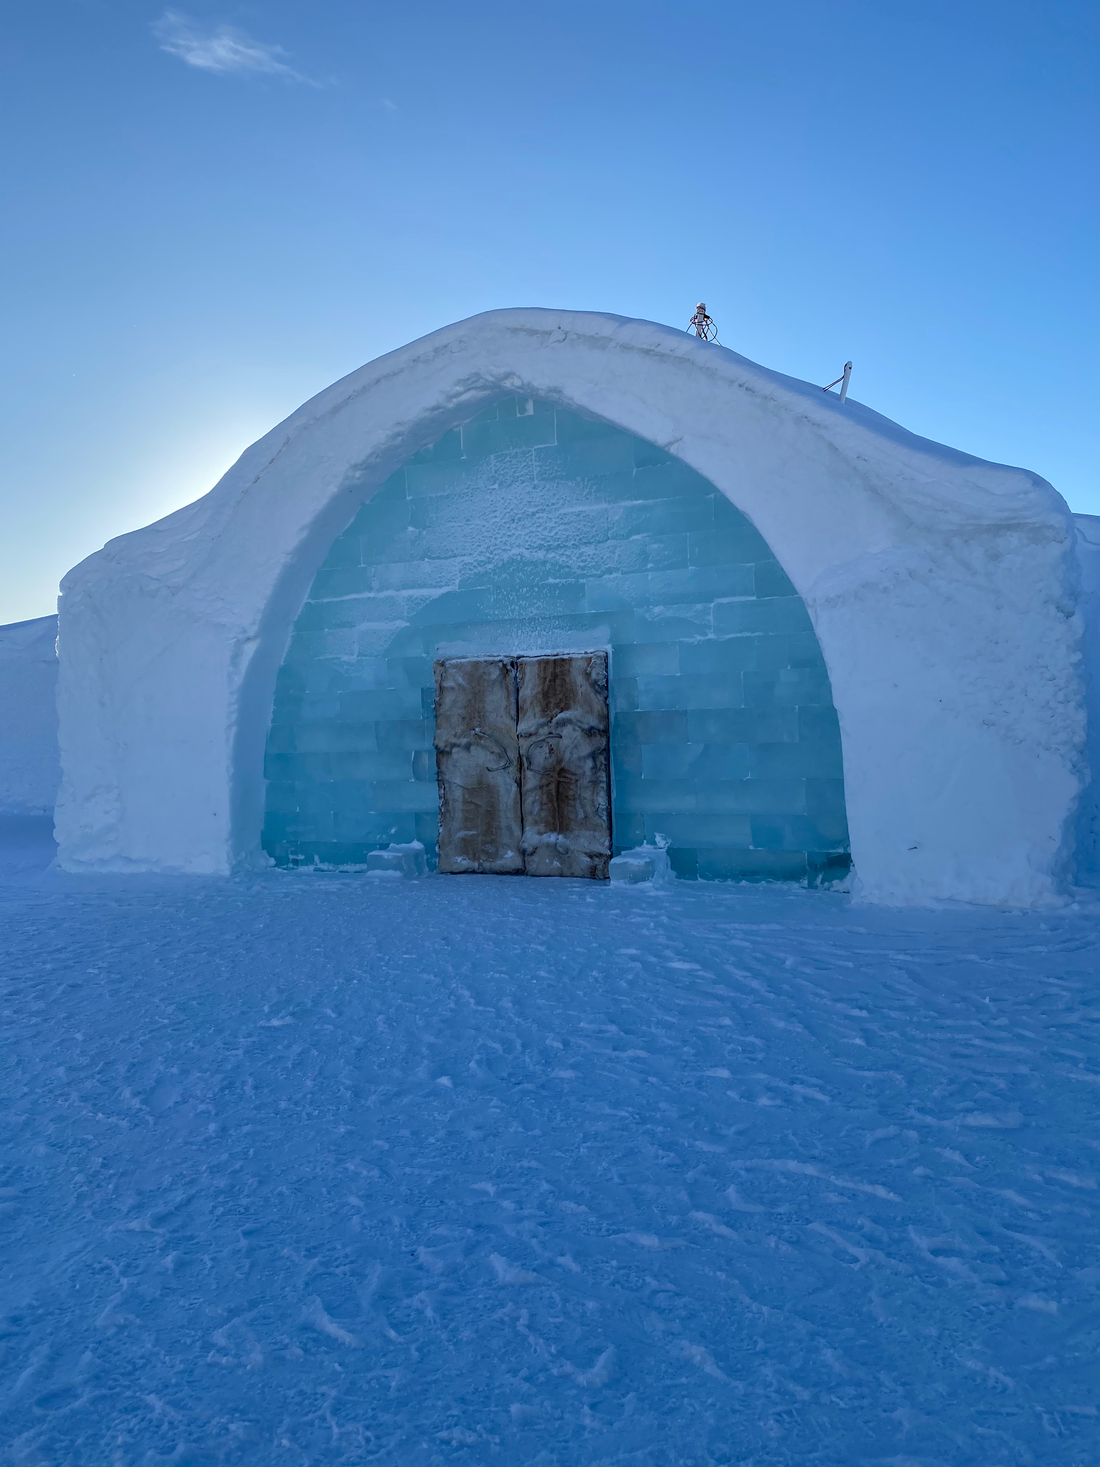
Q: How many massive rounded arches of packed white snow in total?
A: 1